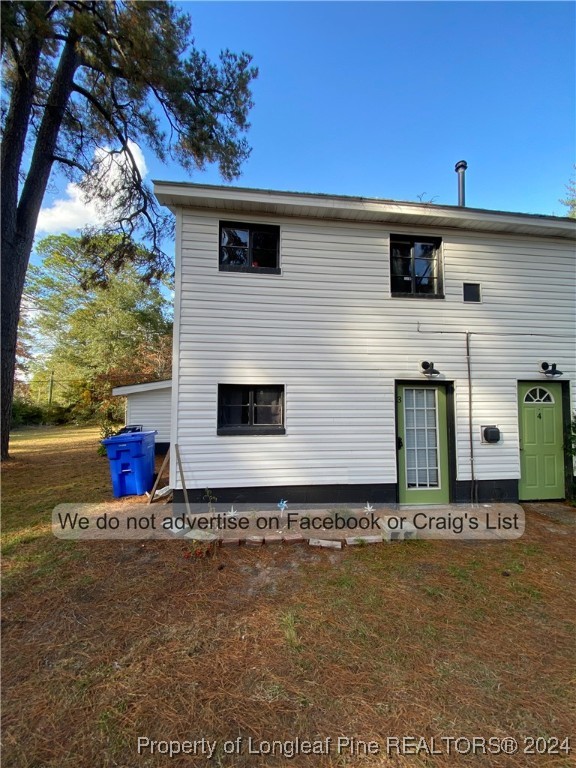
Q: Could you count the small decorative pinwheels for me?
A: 3